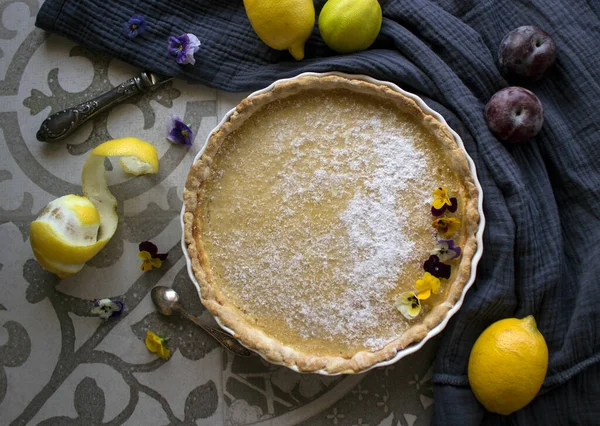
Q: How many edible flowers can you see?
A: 12